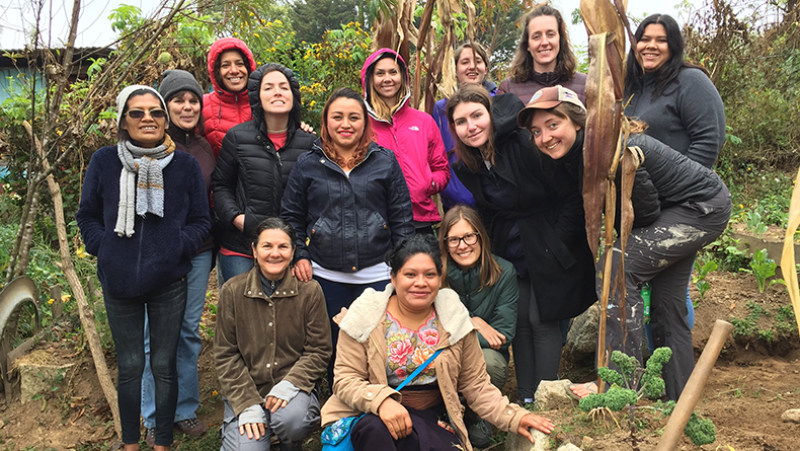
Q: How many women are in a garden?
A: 14